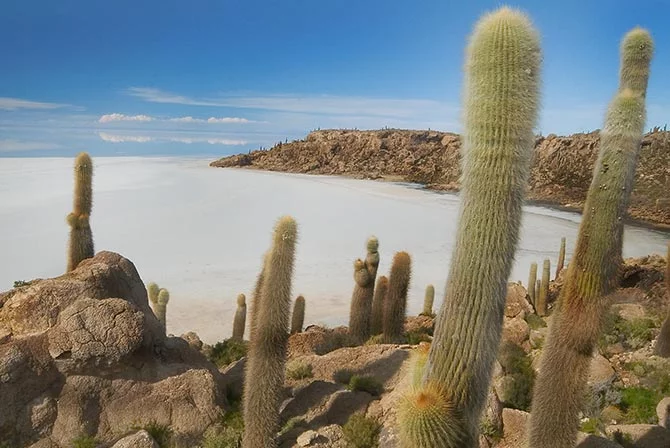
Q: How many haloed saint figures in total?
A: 0